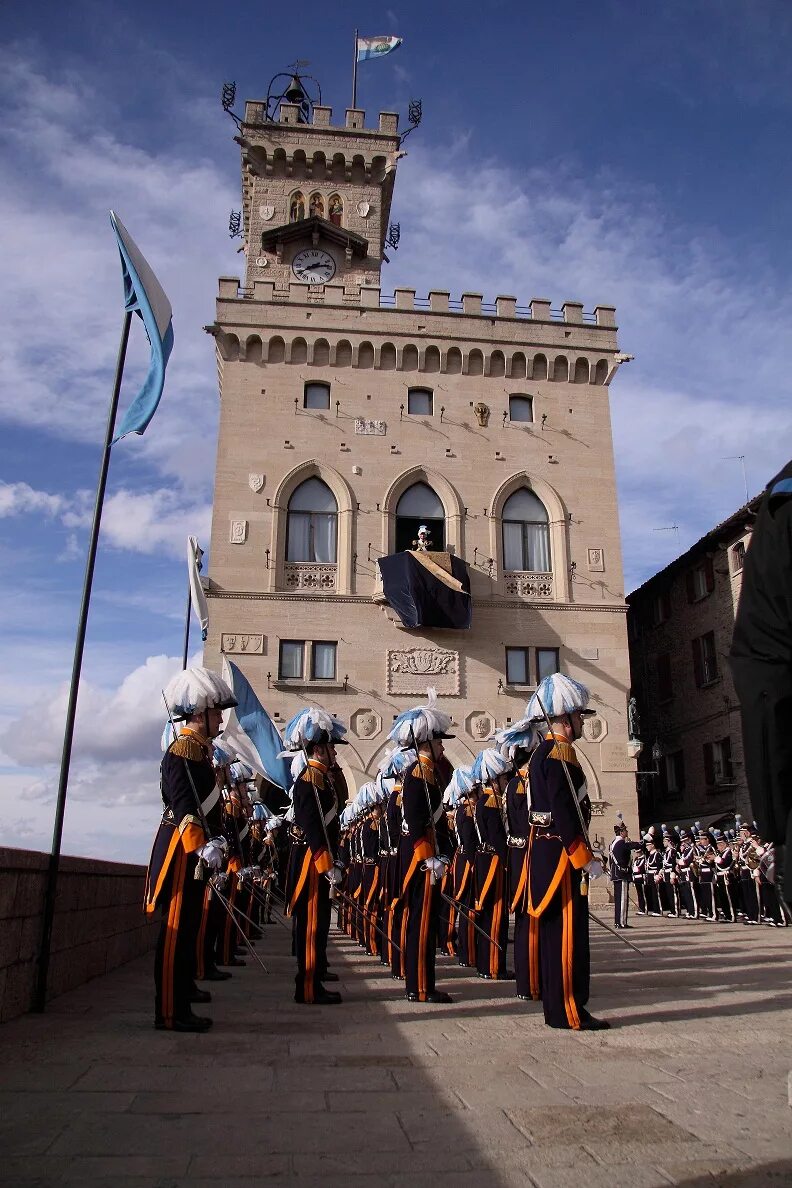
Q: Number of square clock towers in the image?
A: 1